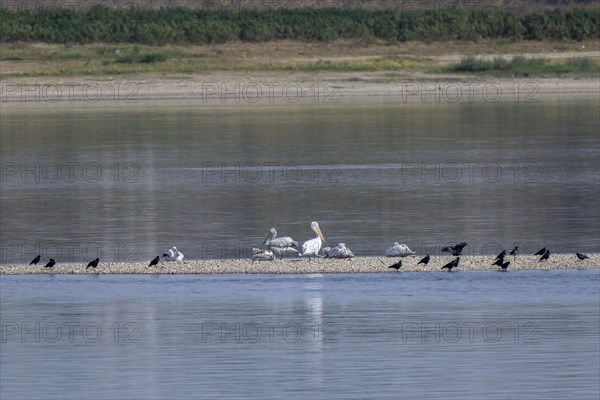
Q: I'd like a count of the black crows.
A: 15